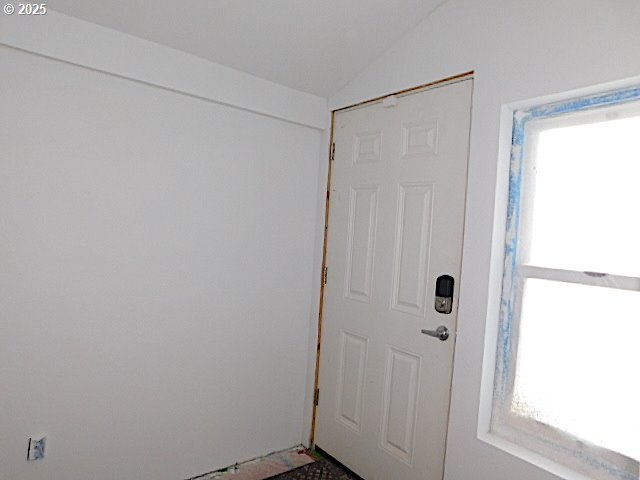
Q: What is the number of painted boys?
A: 0